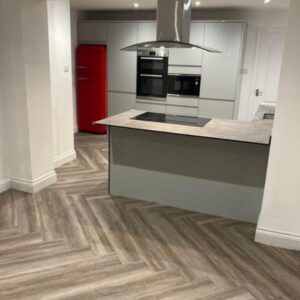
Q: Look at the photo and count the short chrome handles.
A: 2